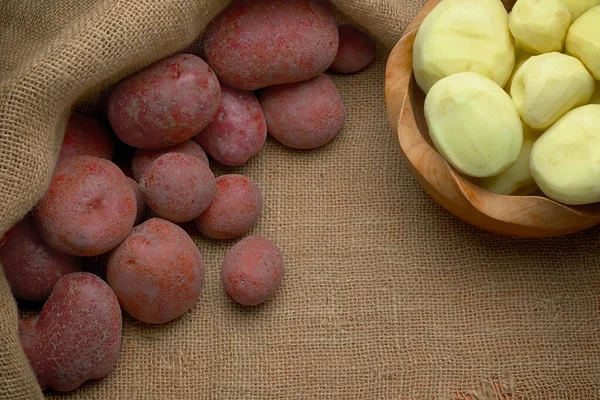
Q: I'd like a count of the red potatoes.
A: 15